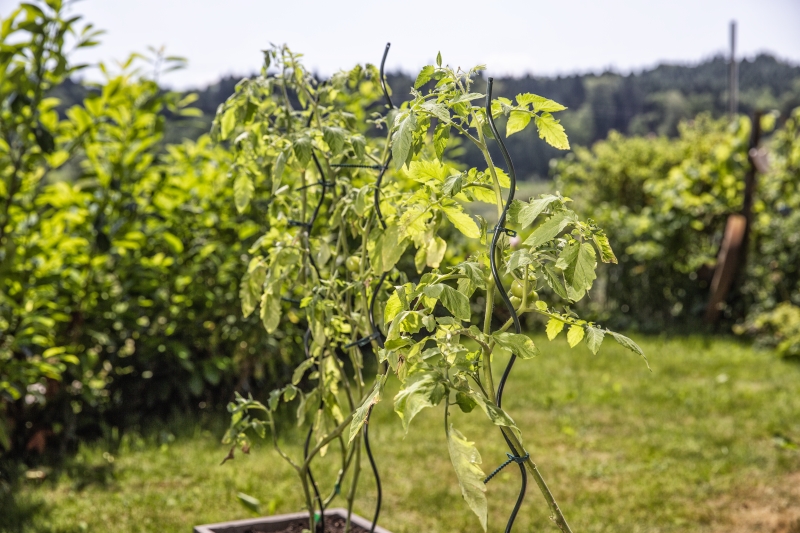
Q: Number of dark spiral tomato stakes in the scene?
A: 3